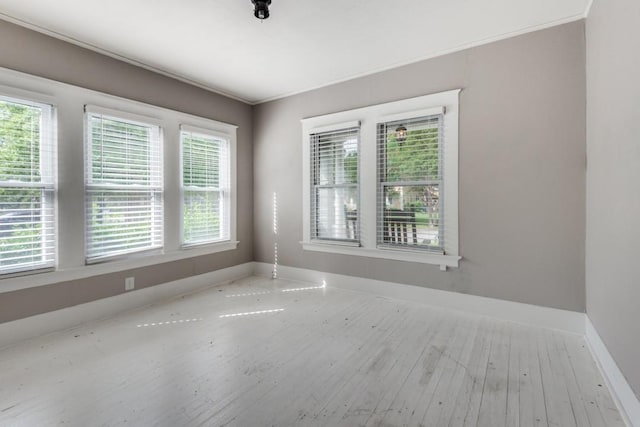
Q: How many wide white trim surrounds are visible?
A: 2